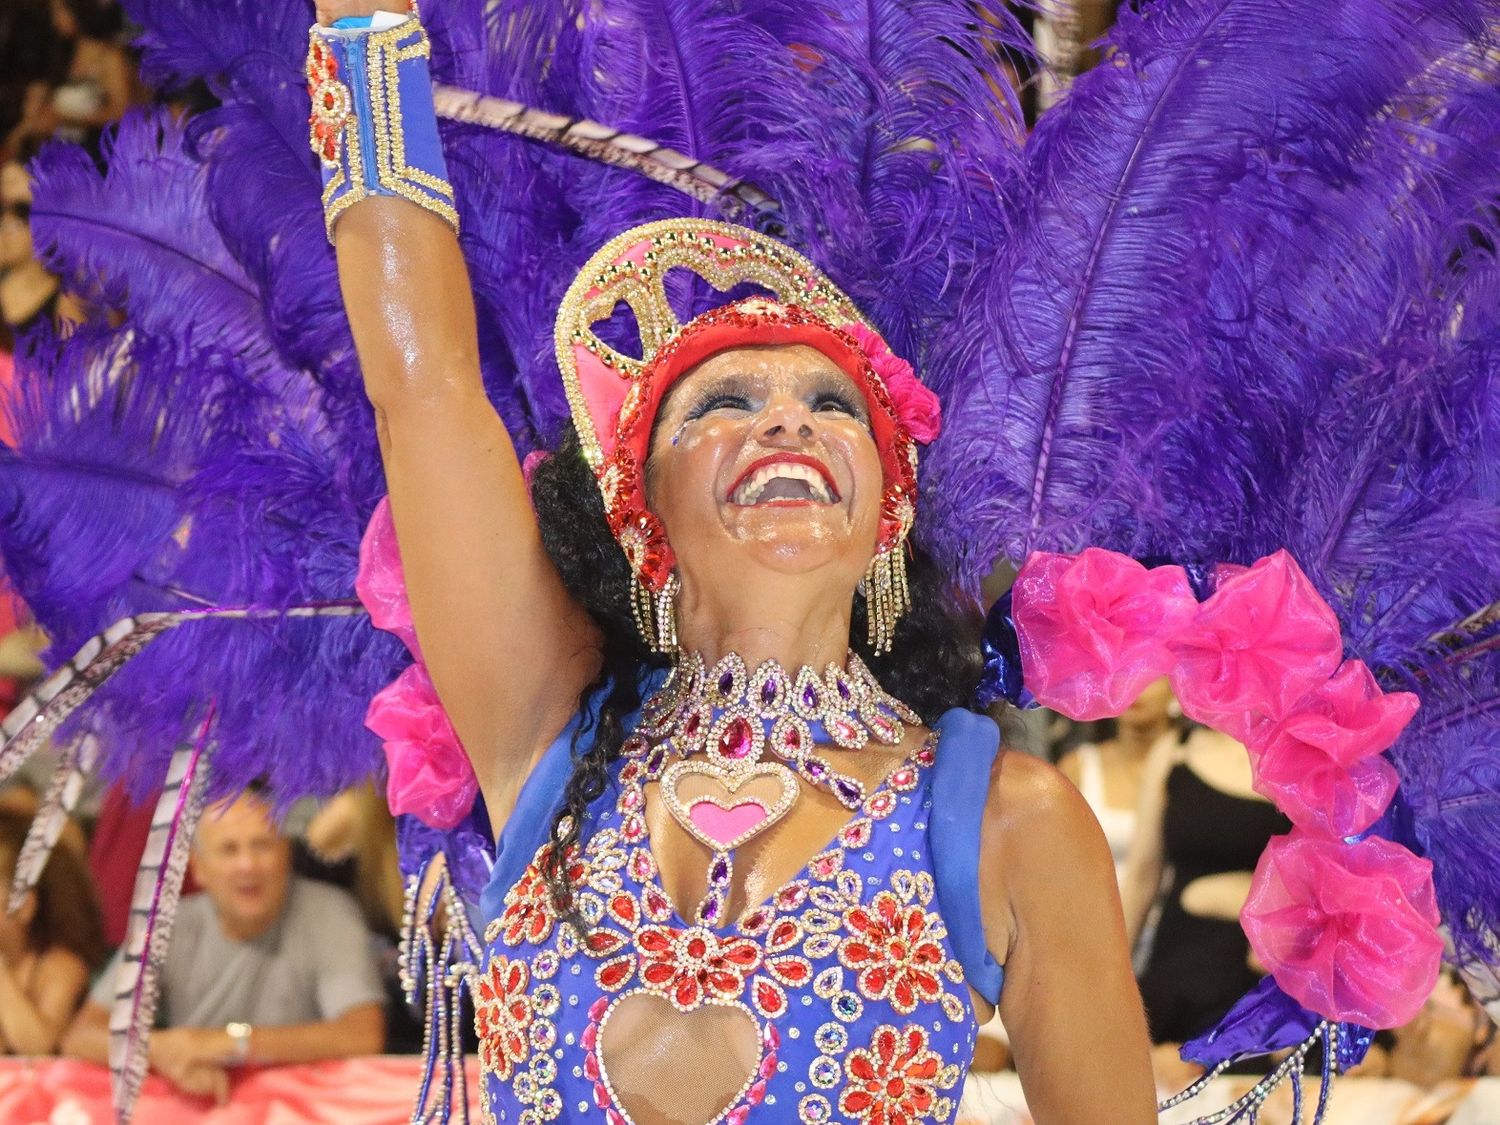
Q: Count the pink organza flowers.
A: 6